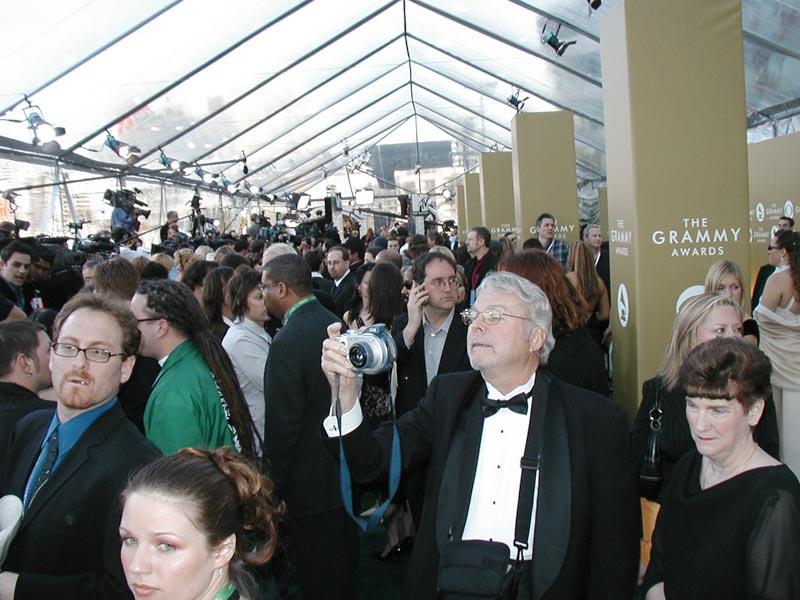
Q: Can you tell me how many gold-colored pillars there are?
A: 5